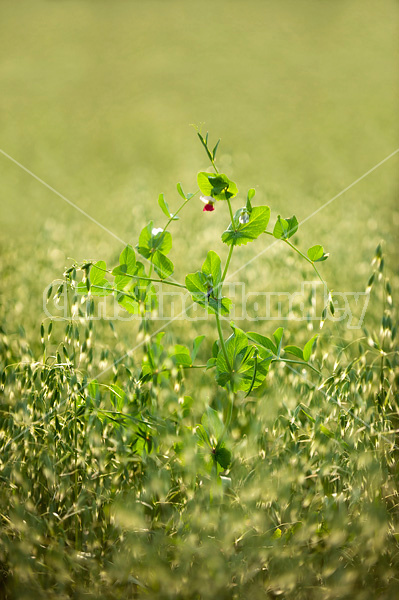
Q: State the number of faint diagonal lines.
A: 2